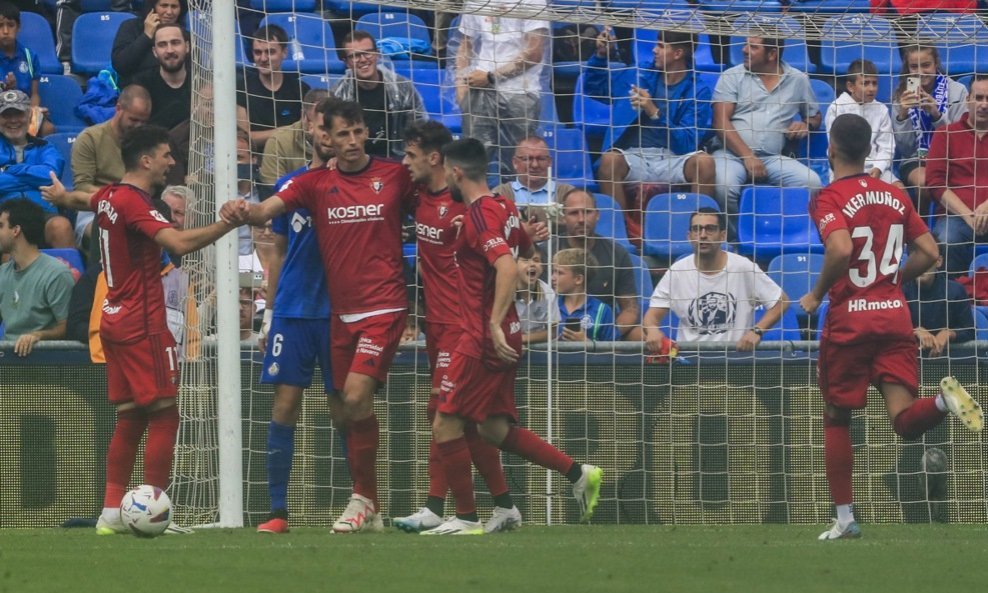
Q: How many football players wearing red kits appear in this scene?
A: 5